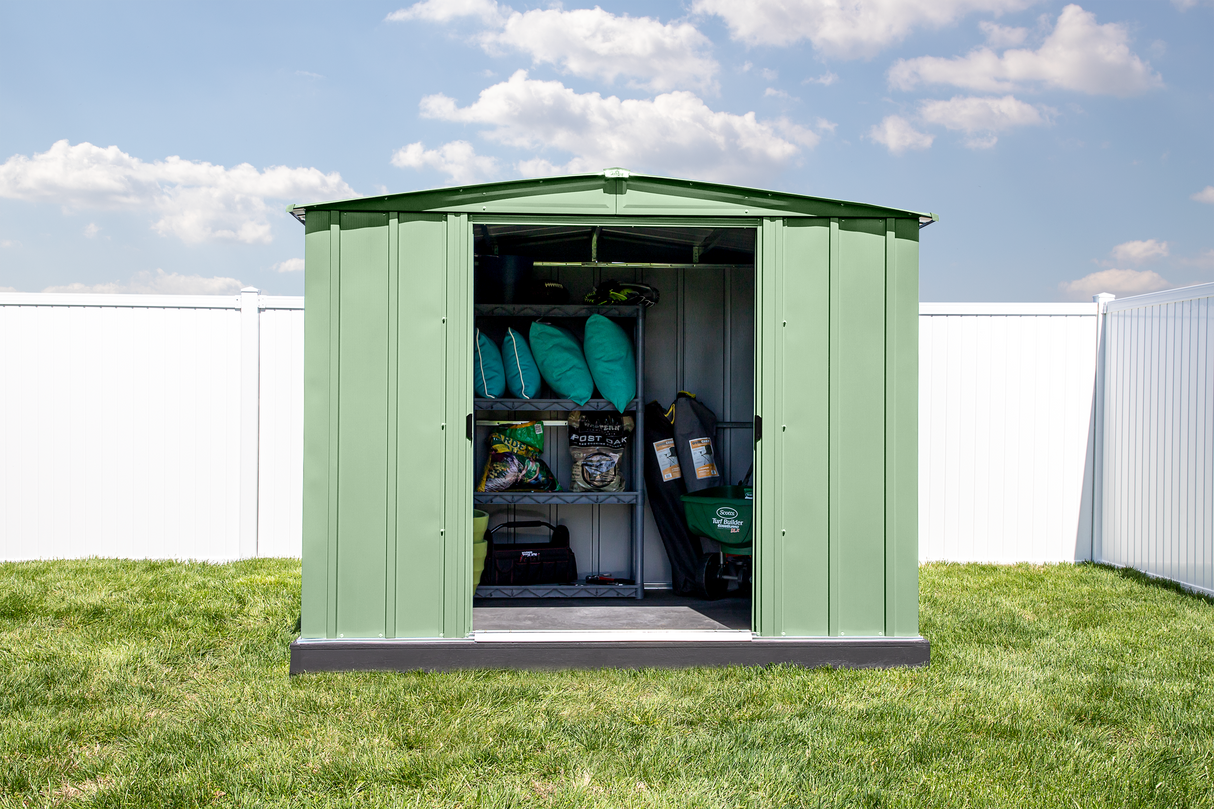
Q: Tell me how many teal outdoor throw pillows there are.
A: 4